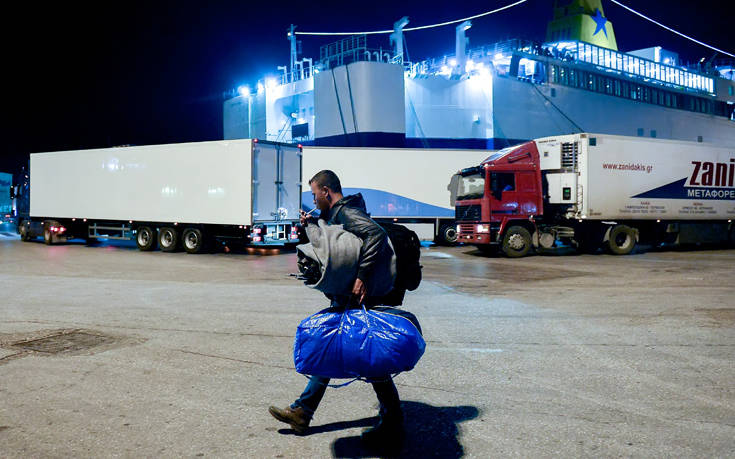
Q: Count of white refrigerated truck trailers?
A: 3